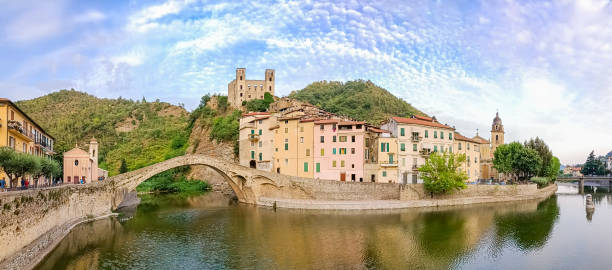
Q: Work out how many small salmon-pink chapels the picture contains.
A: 1